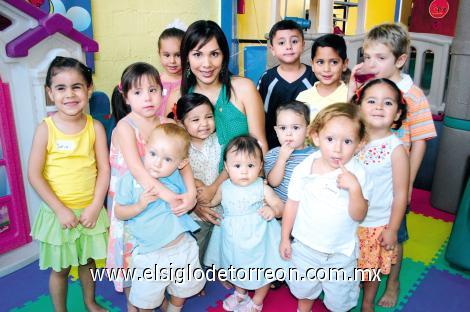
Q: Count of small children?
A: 12